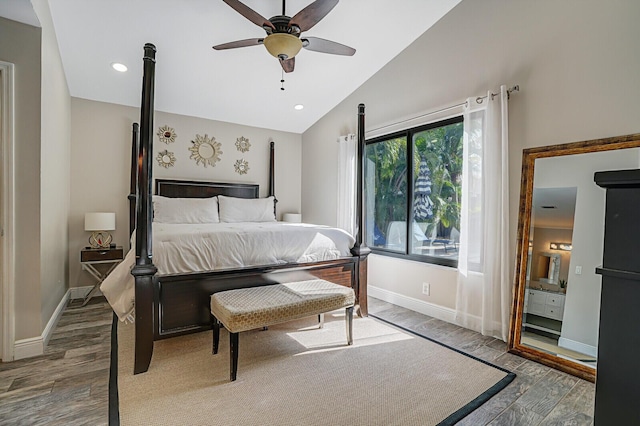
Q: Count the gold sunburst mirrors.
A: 5